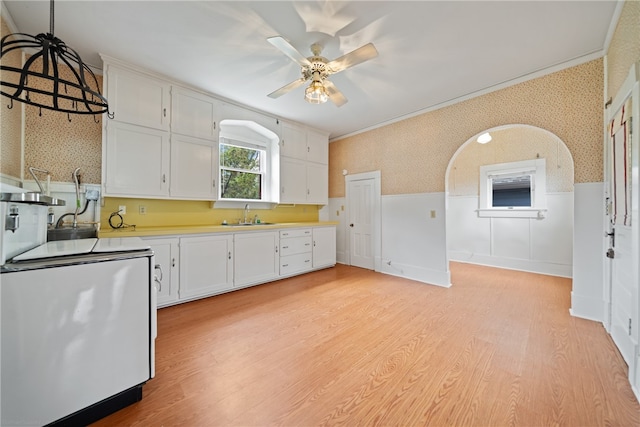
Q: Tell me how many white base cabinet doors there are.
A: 4